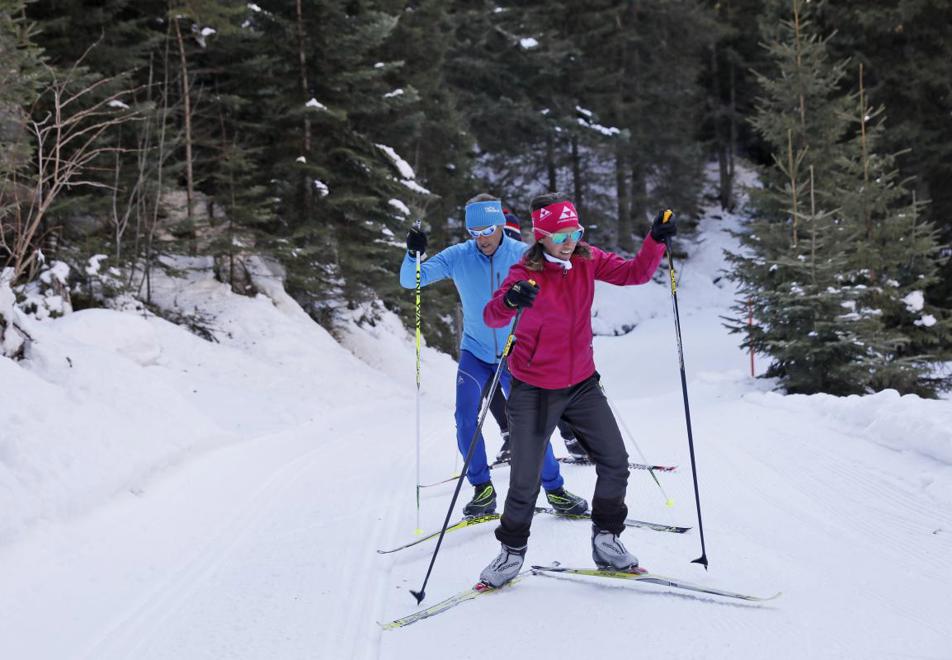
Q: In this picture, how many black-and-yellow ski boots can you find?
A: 2